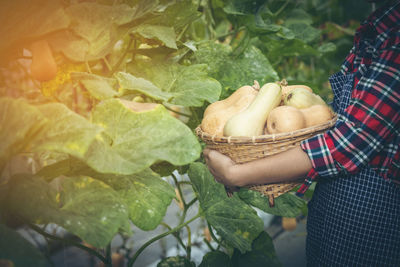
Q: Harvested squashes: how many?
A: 5